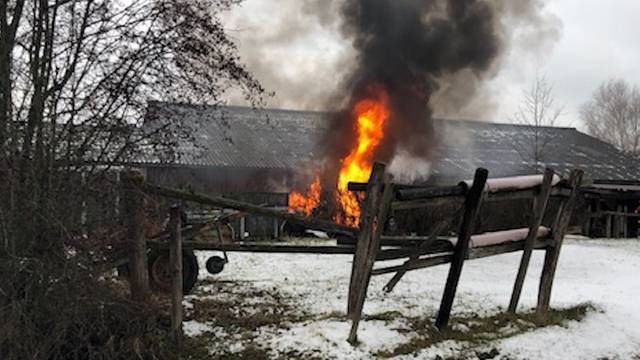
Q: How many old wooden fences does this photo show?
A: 1